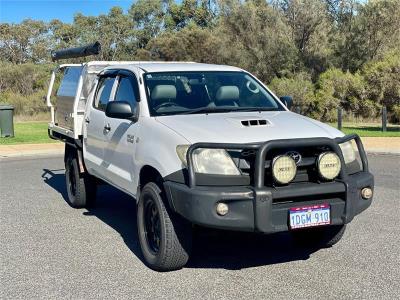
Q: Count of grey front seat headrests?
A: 2